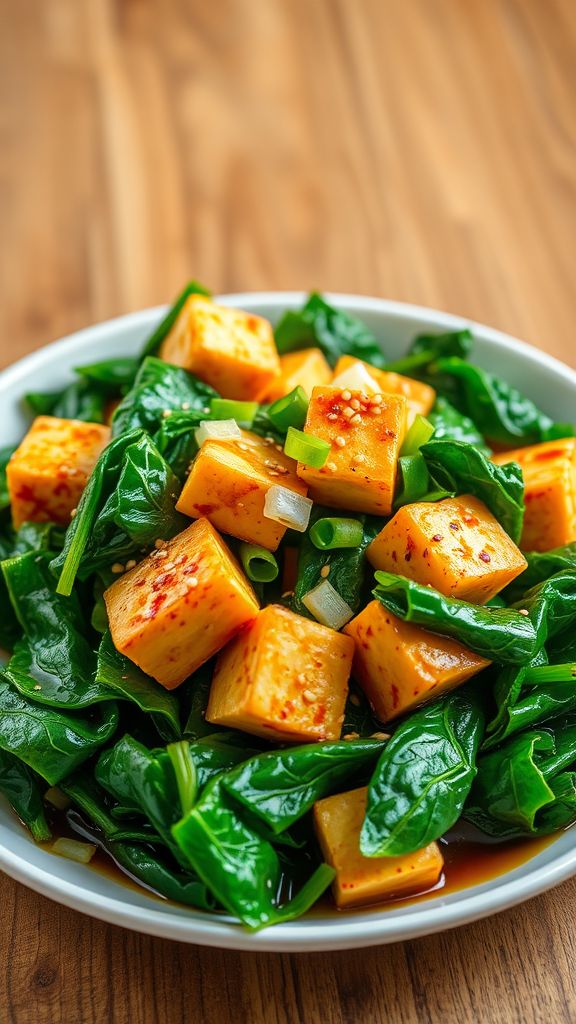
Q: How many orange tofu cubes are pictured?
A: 12